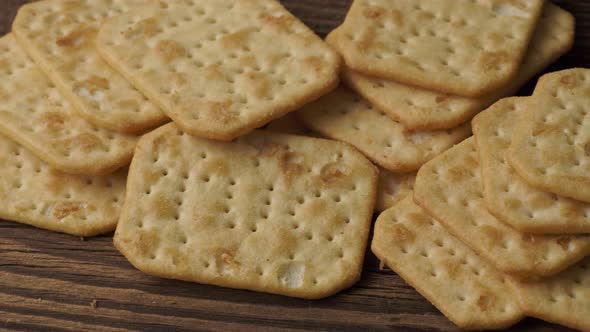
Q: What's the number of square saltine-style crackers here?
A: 14